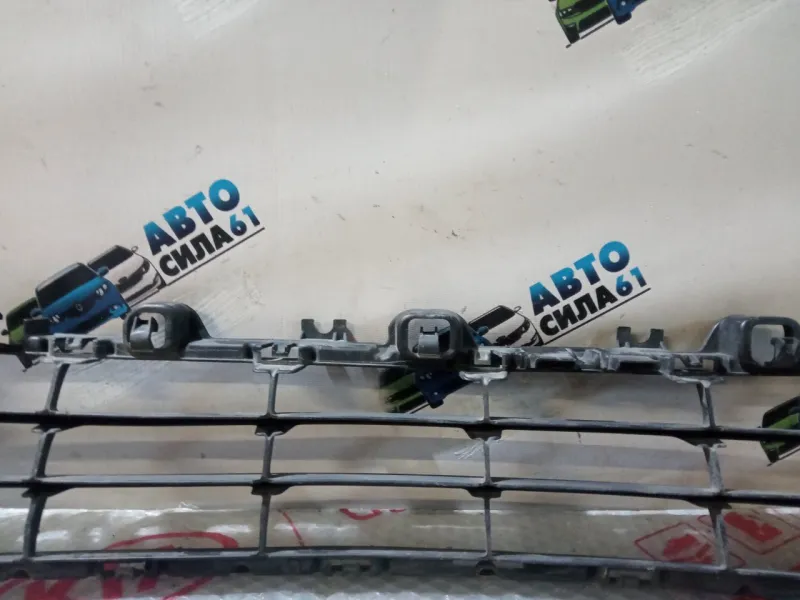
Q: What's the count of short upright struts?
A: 12